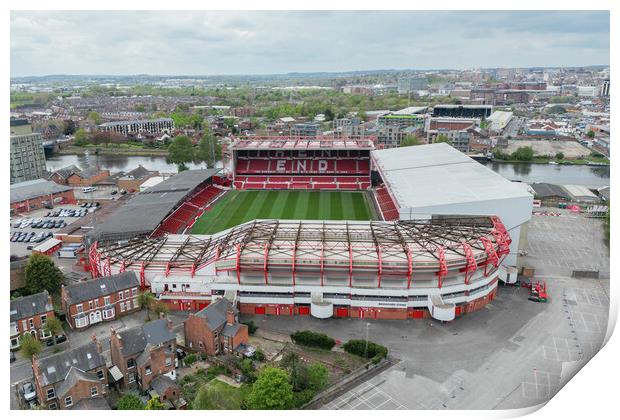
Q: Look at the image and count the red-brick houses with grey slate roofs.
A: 5